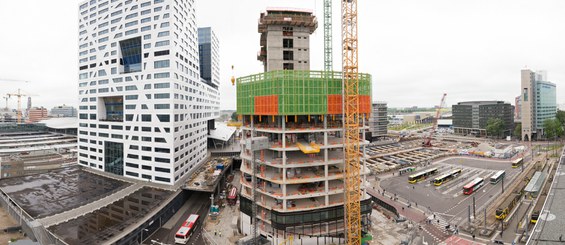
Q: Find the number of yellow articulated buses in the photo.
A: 2